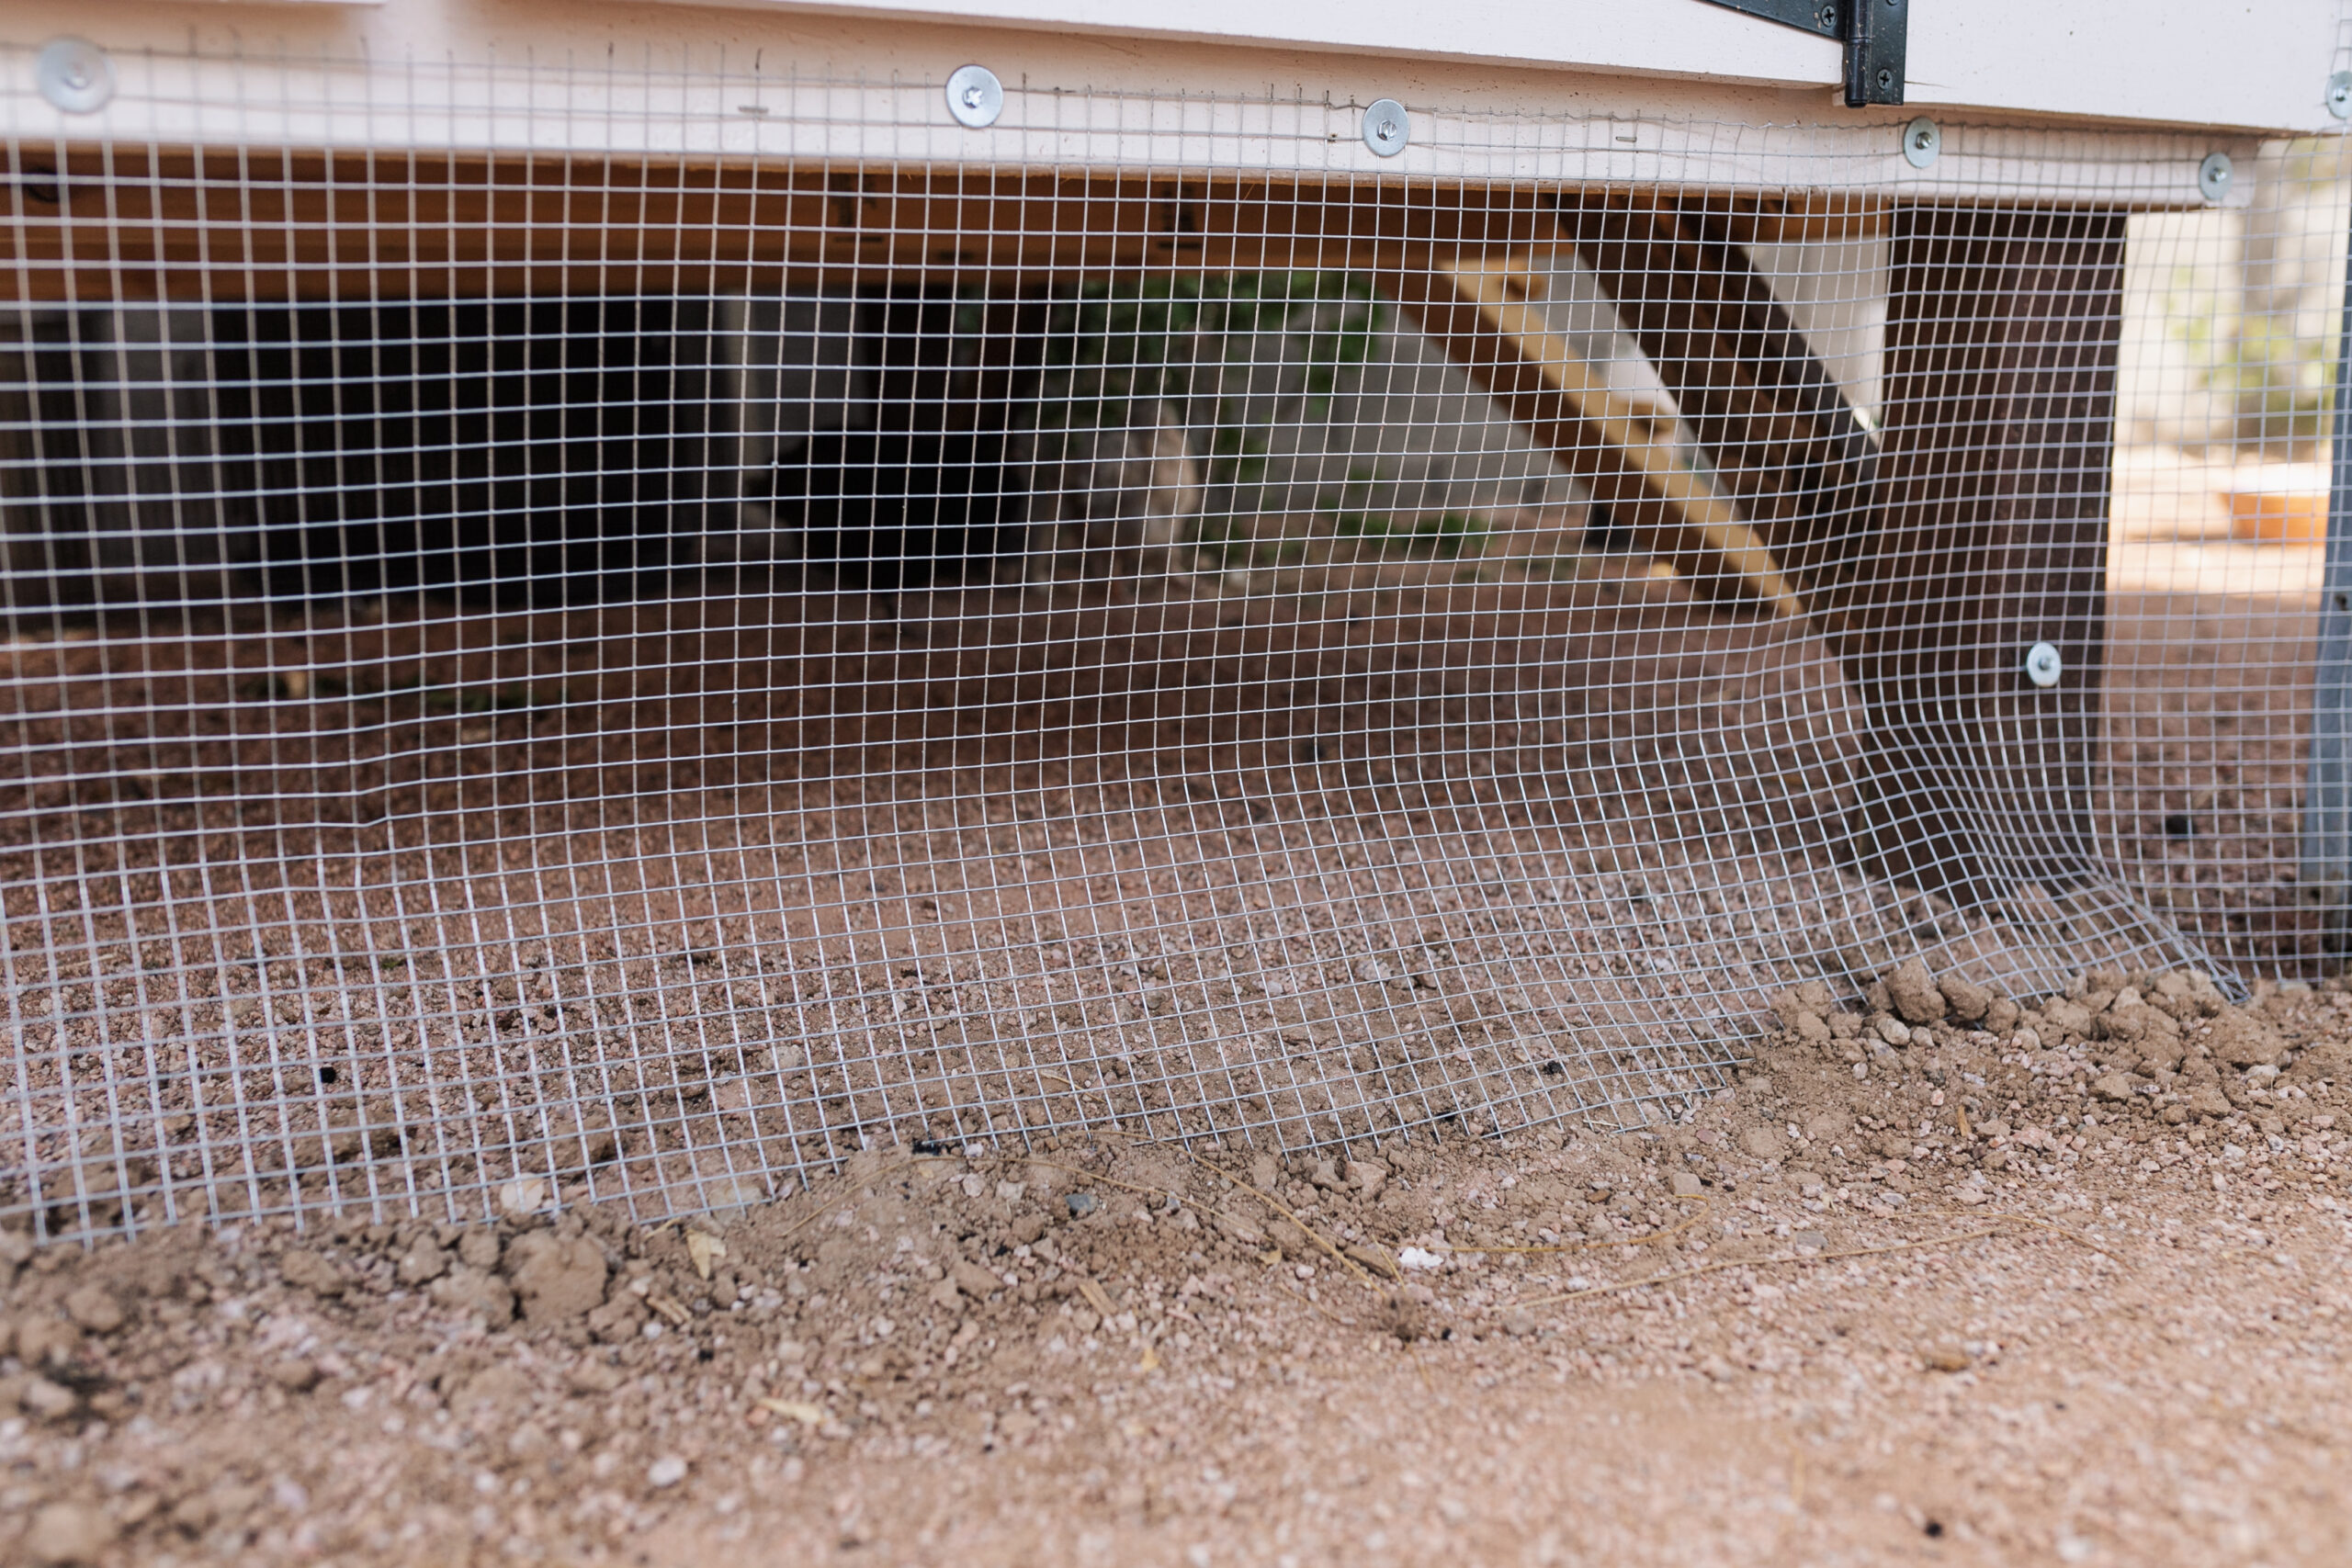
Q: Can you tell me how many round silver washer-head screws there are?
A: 7